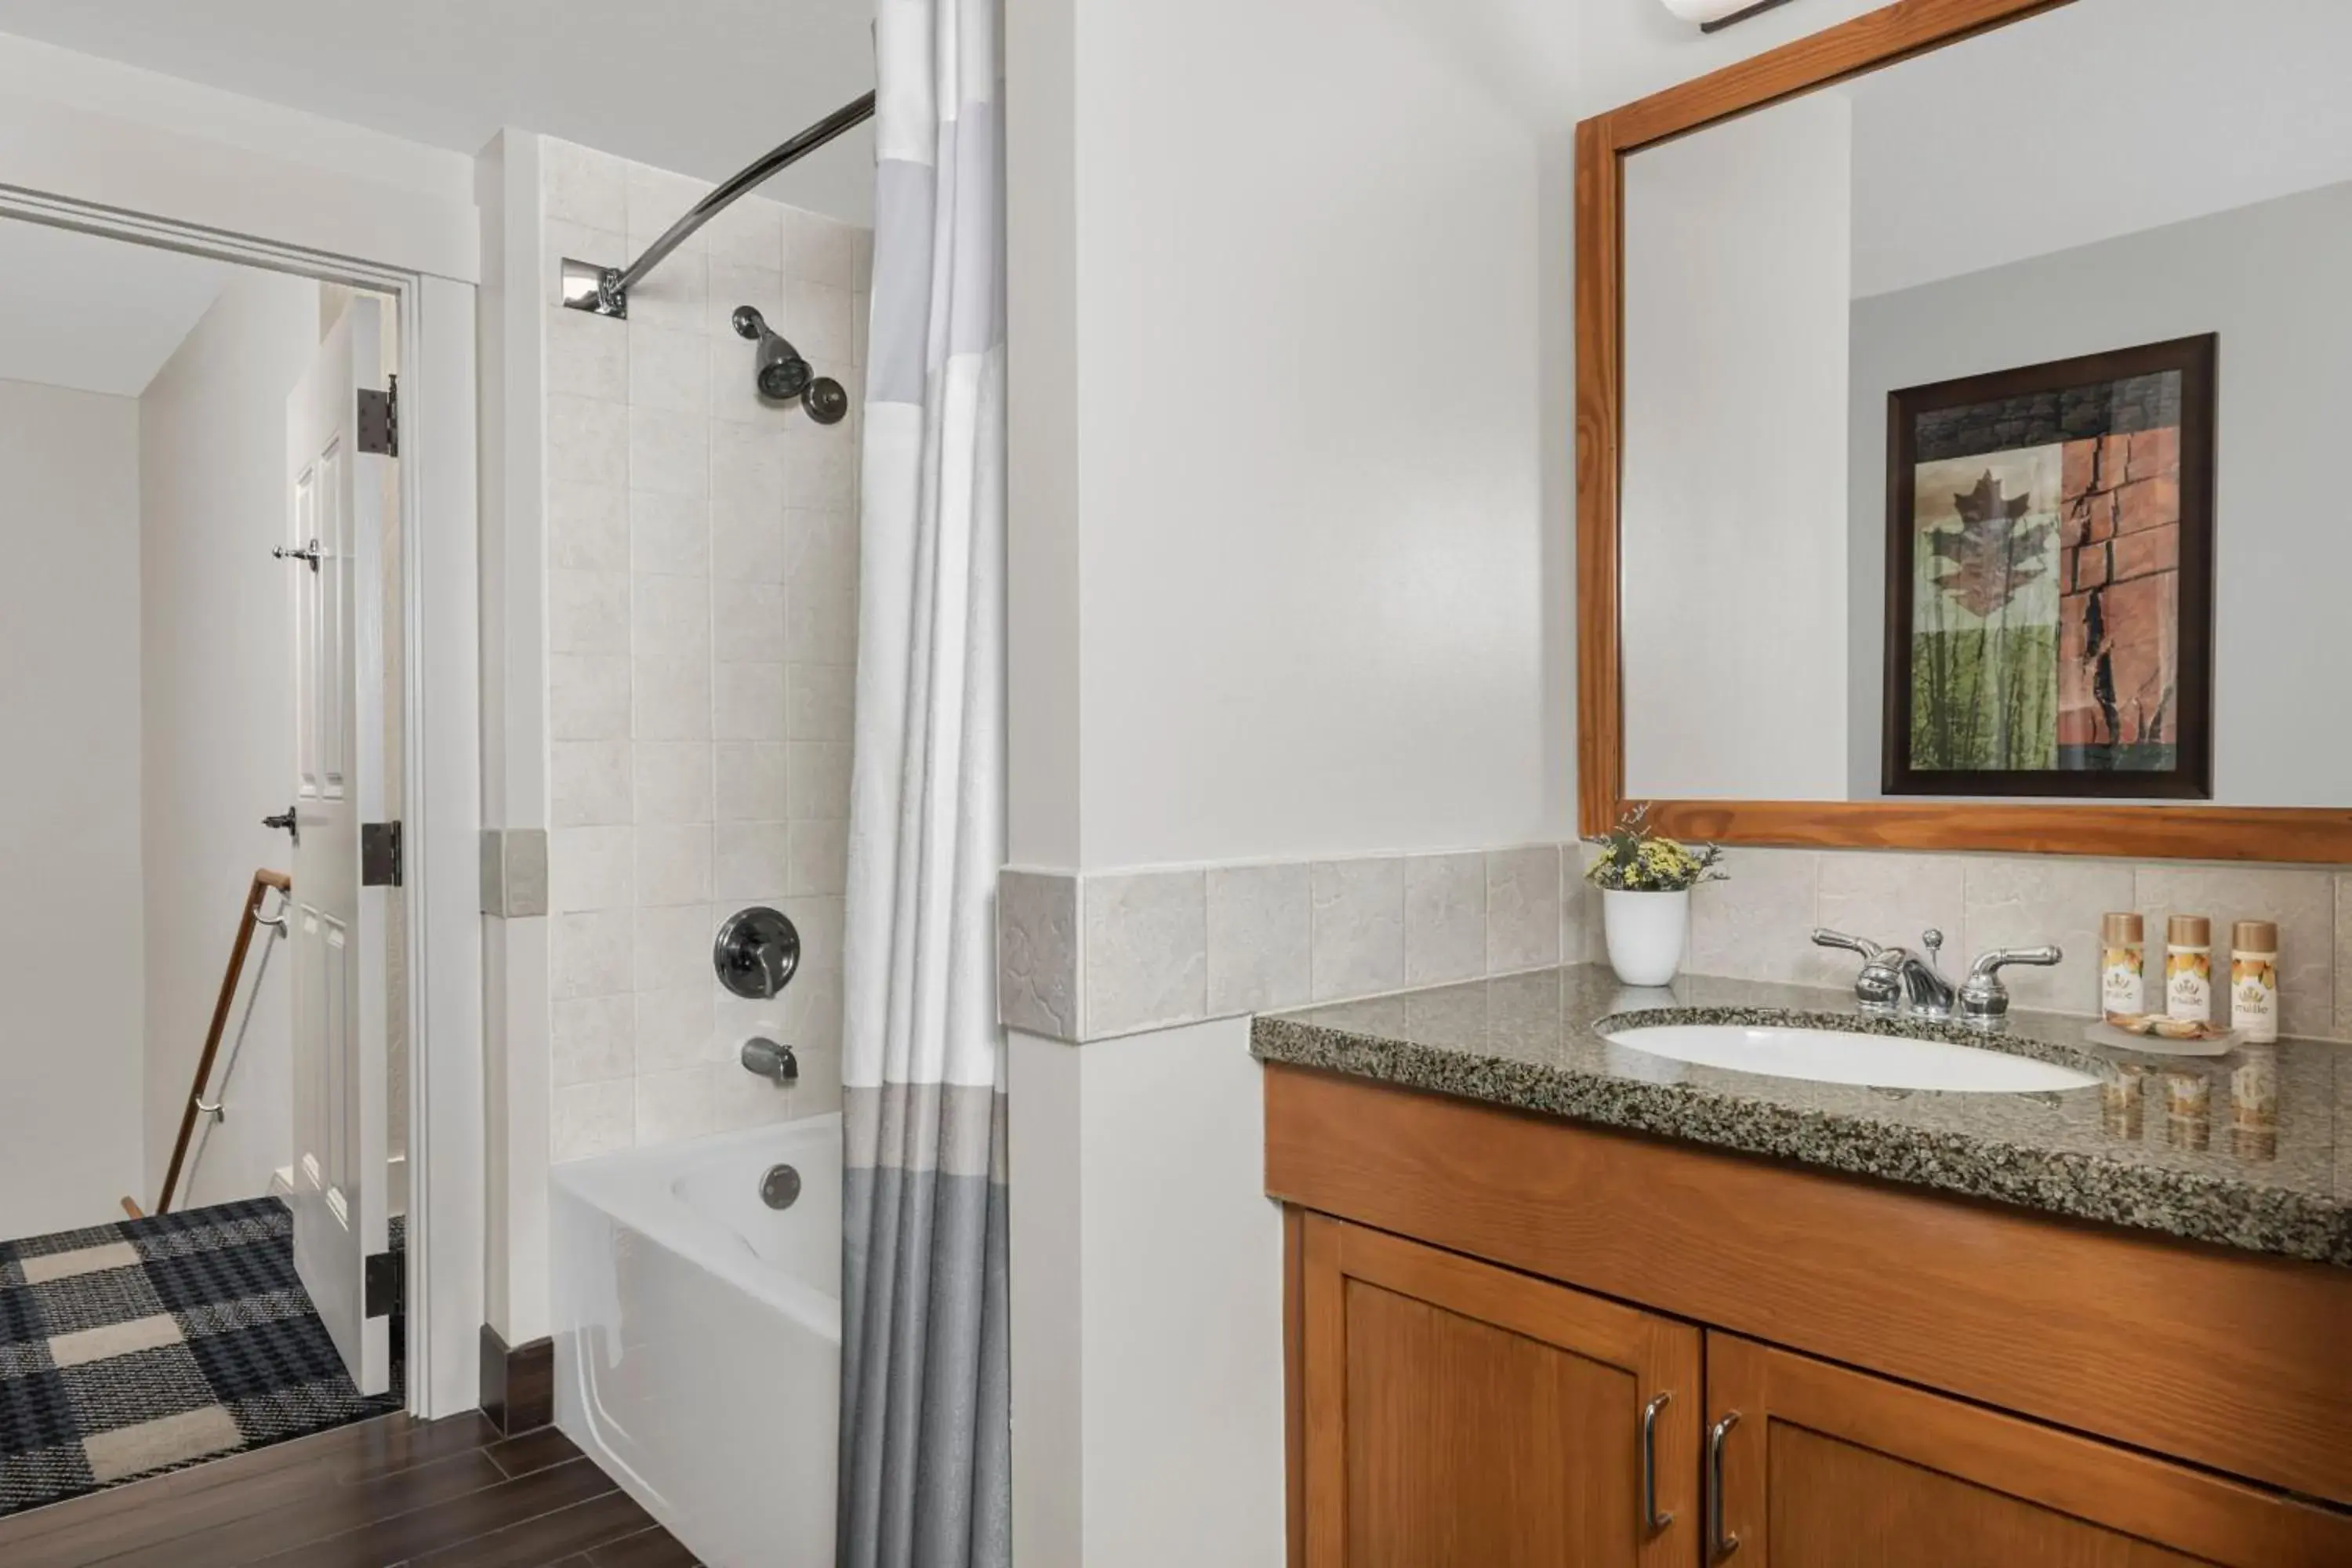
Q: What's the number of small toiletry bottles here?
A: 3